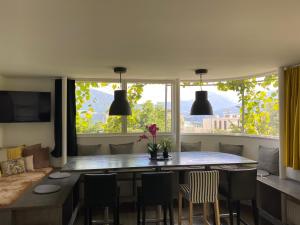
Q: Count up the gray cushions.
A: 5